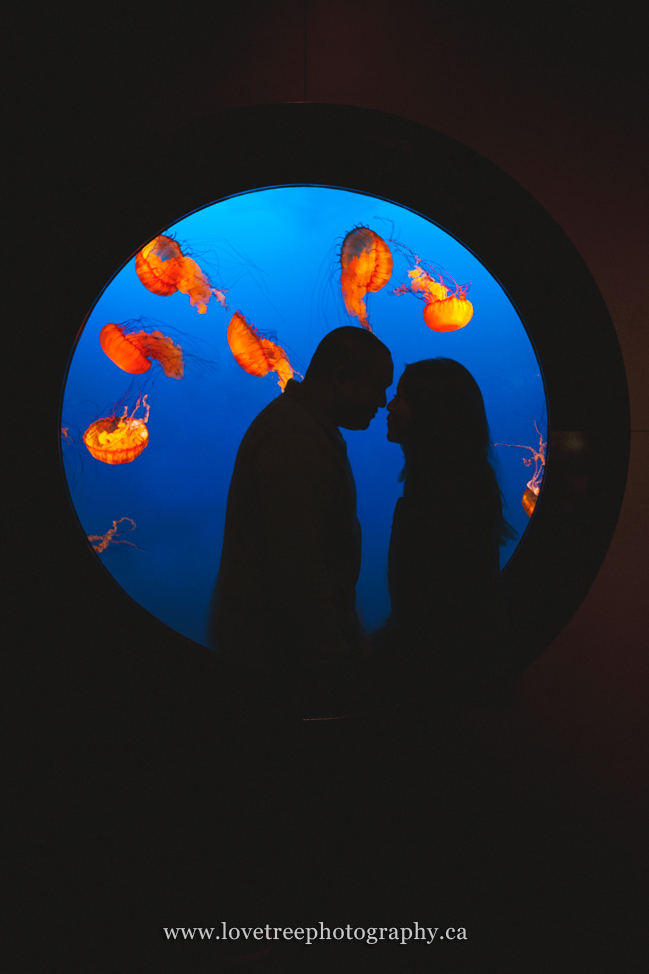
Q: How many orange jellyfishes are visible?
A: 7